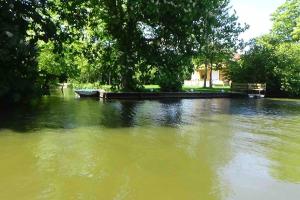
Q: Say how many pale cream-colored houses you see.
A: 1